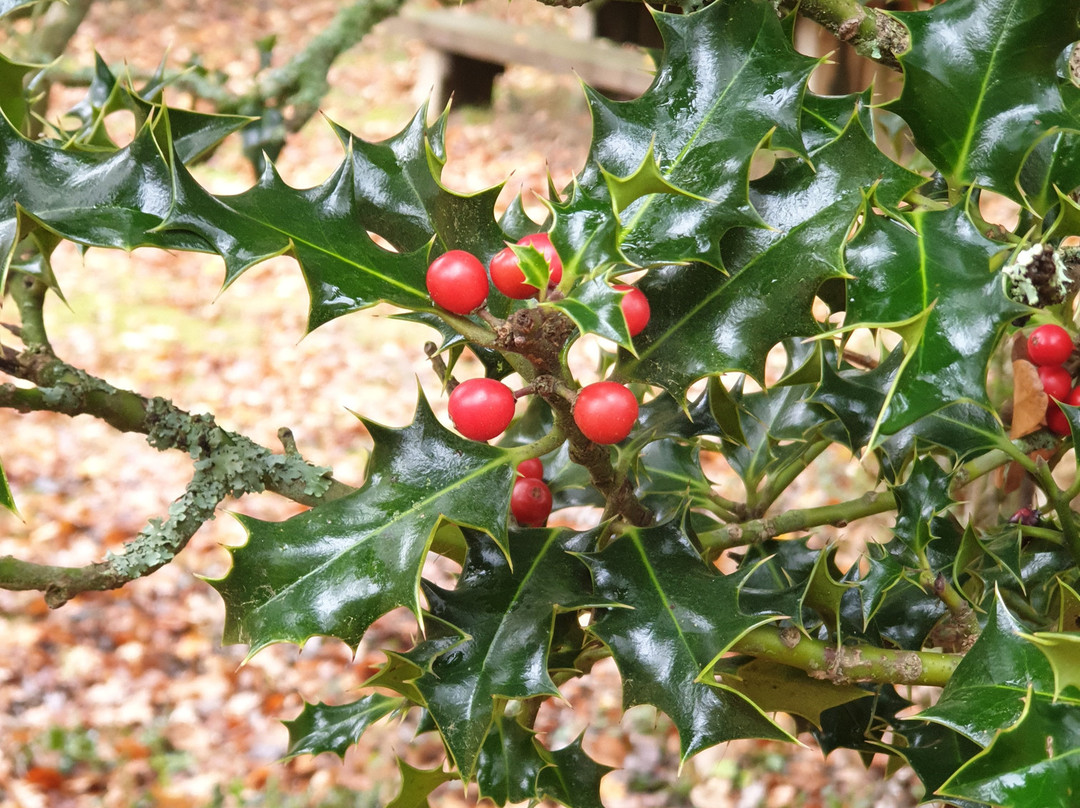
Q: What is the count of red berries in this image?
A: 12